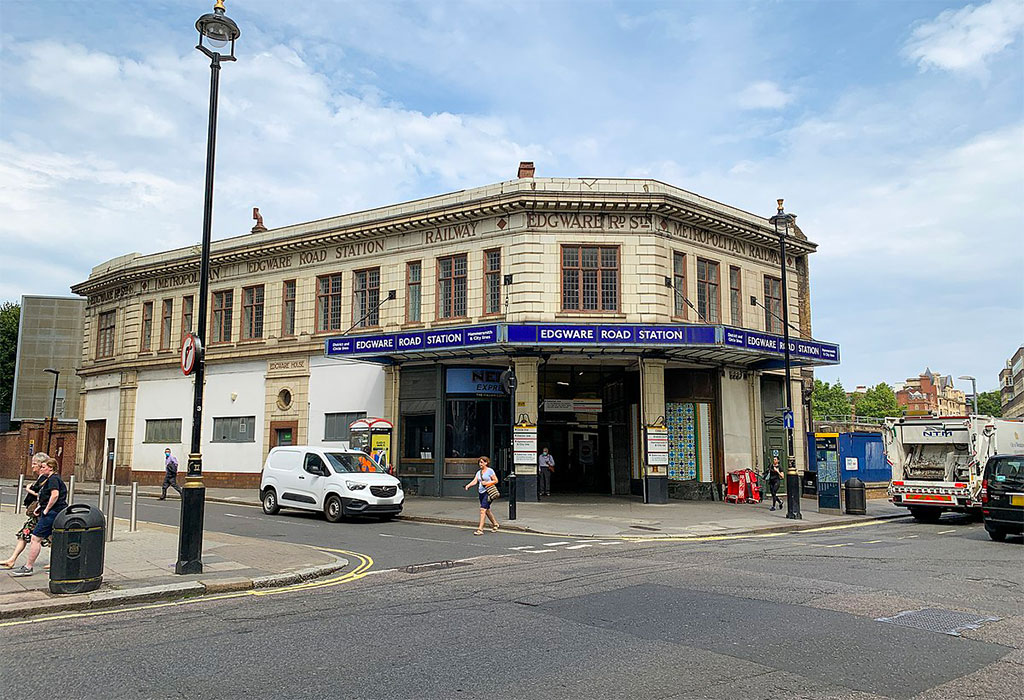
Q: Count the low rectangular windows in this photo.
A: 3